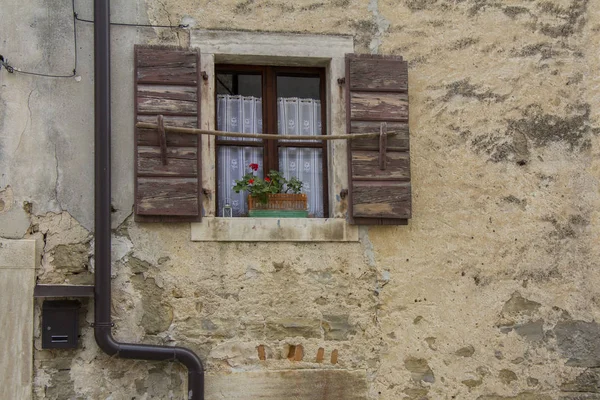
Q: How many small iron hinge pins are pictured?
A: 4